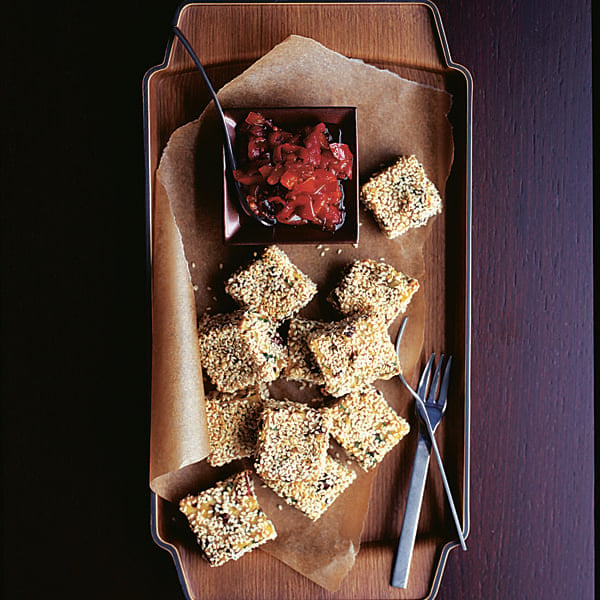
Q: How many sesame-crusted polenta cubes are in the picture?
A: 11